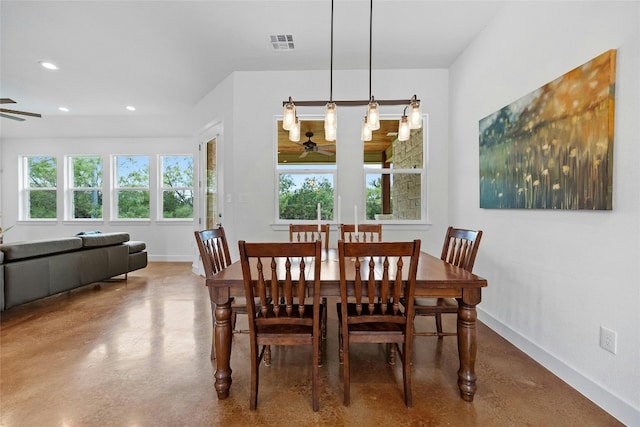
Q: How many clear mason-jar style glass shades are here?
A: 8